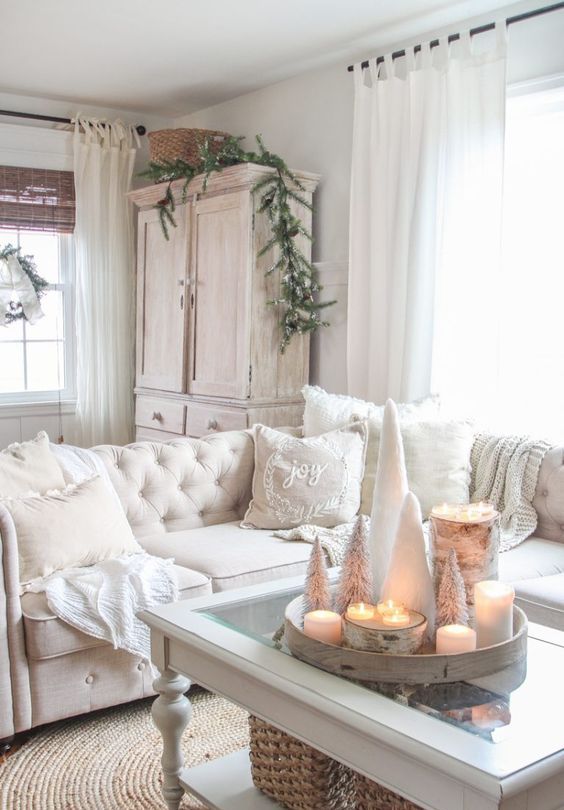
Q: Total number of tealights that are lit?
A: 6